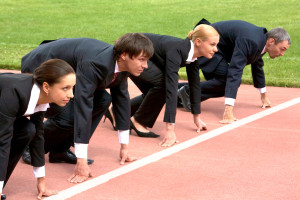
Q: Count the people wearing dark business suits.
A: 4